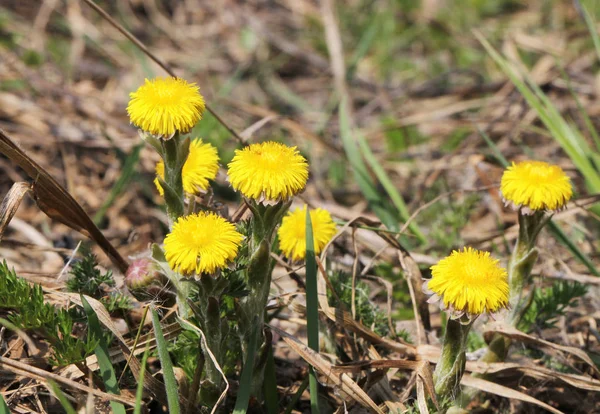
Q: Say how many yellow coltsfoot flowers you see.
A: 7